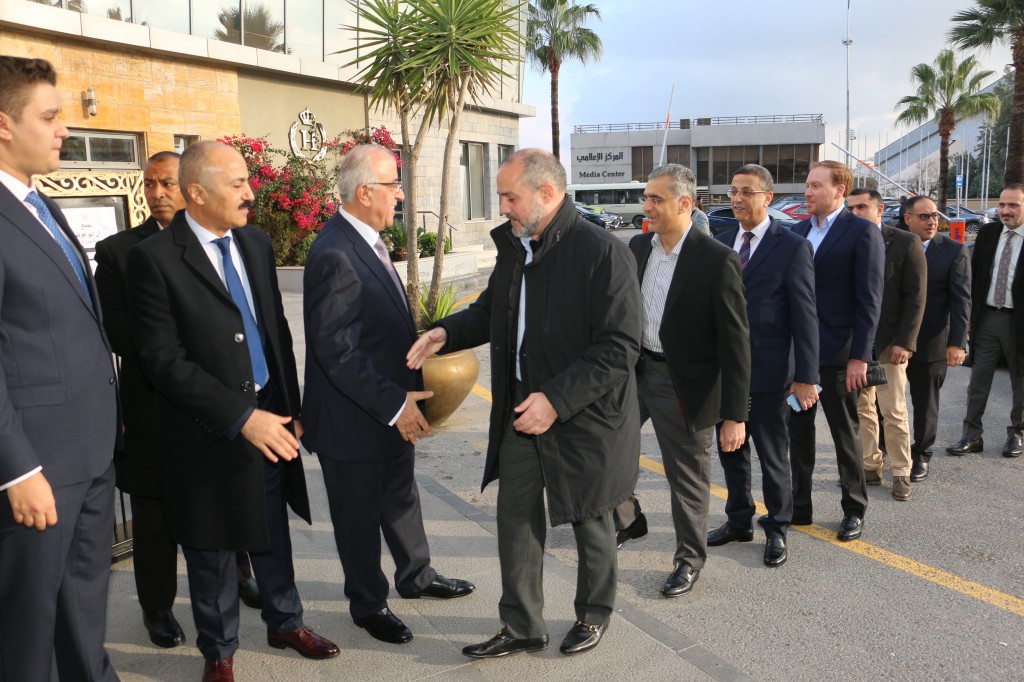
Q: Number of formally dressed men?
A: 11